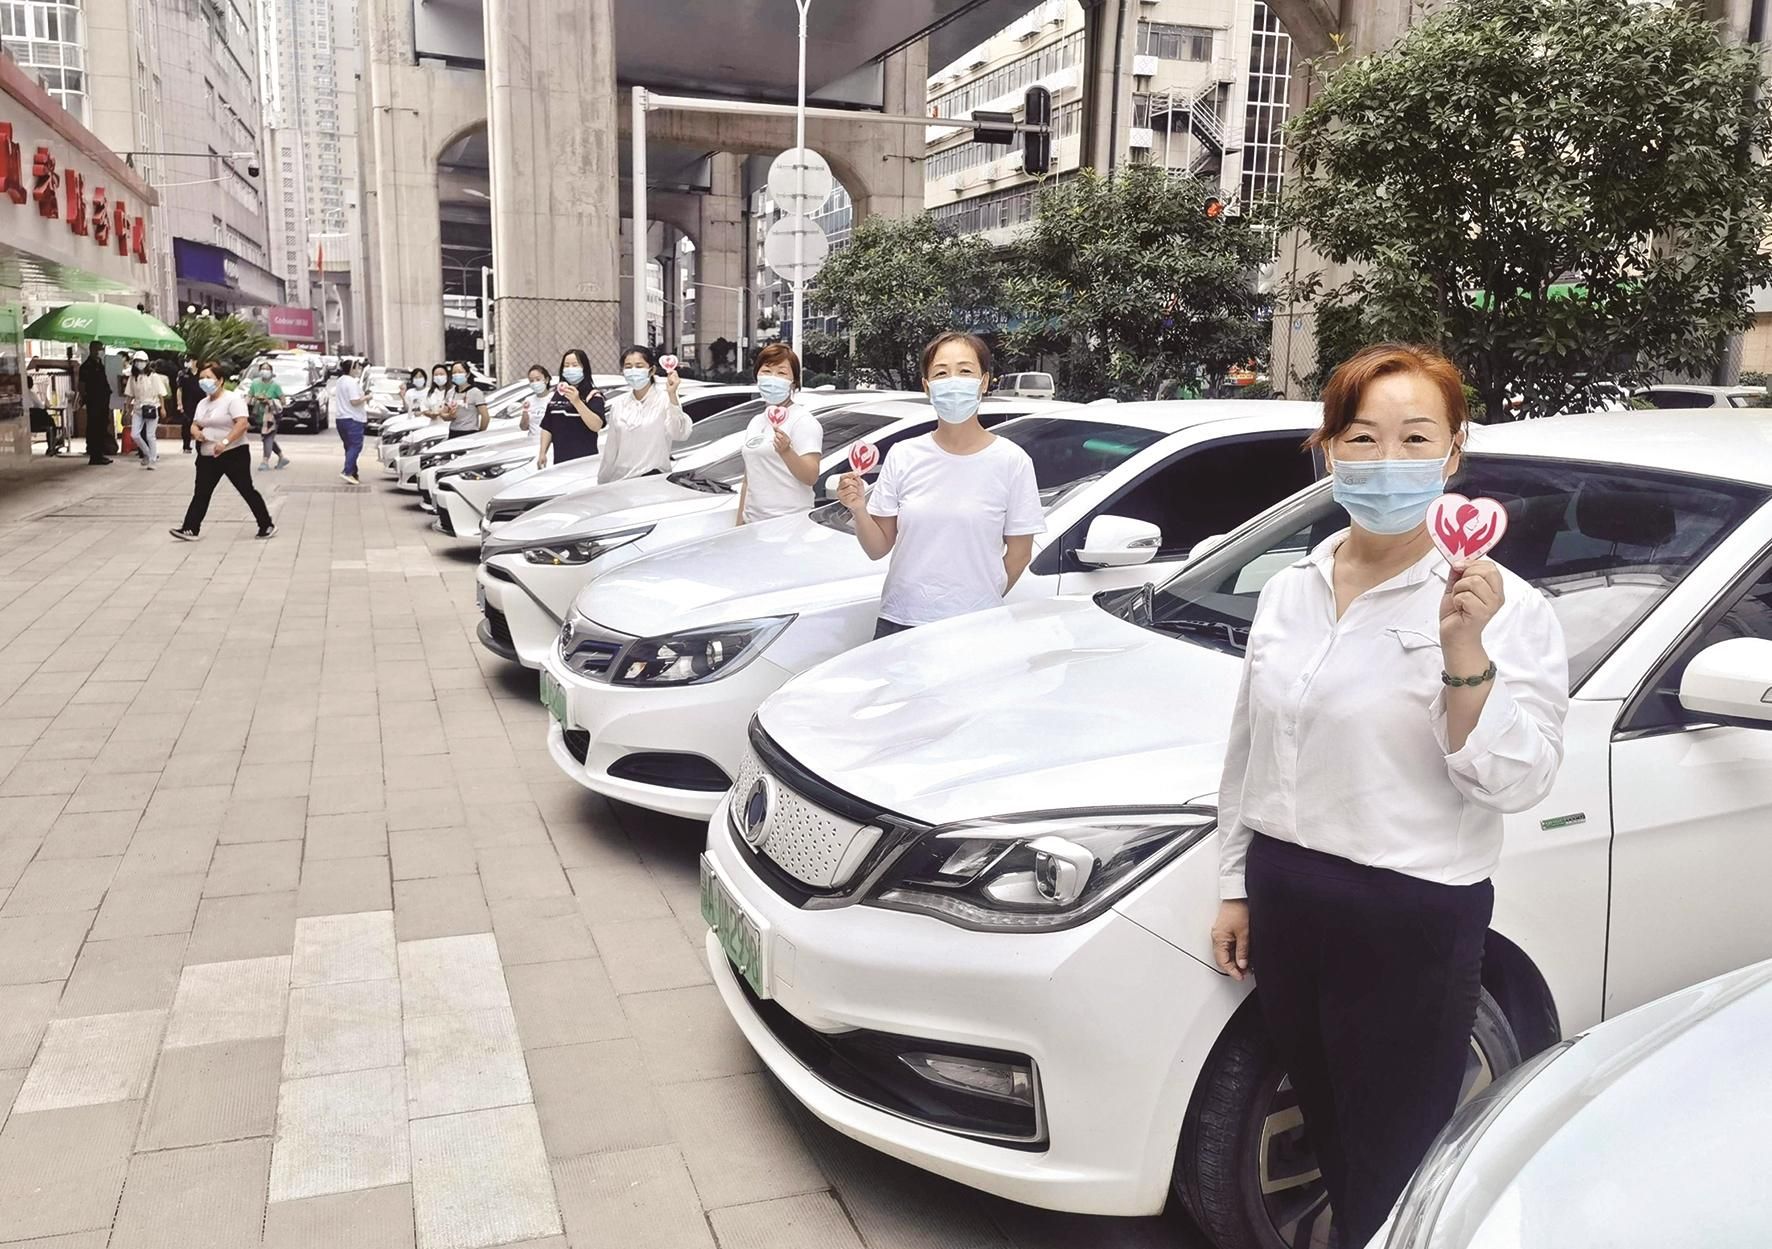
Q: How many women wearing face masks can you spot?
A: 12